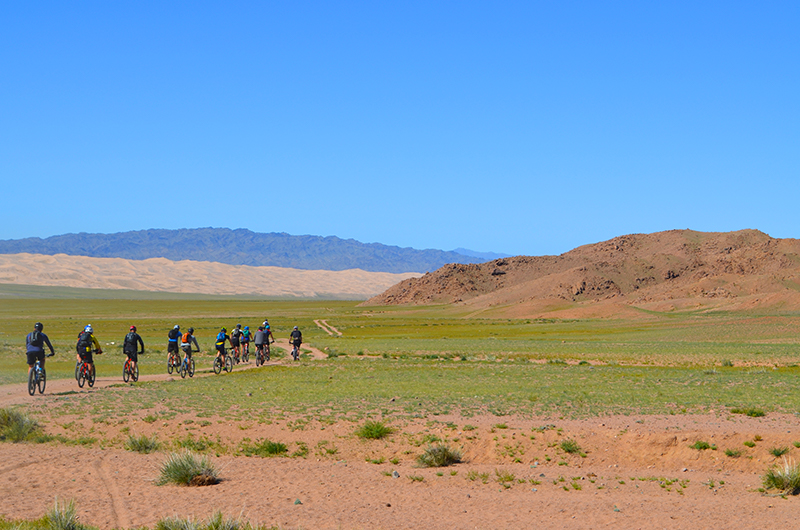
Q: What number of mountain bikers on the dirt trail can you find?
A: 13